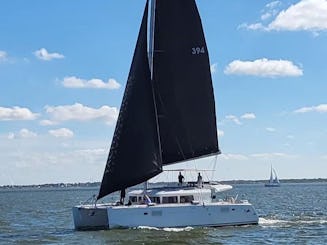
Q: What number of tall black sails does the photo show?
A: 2